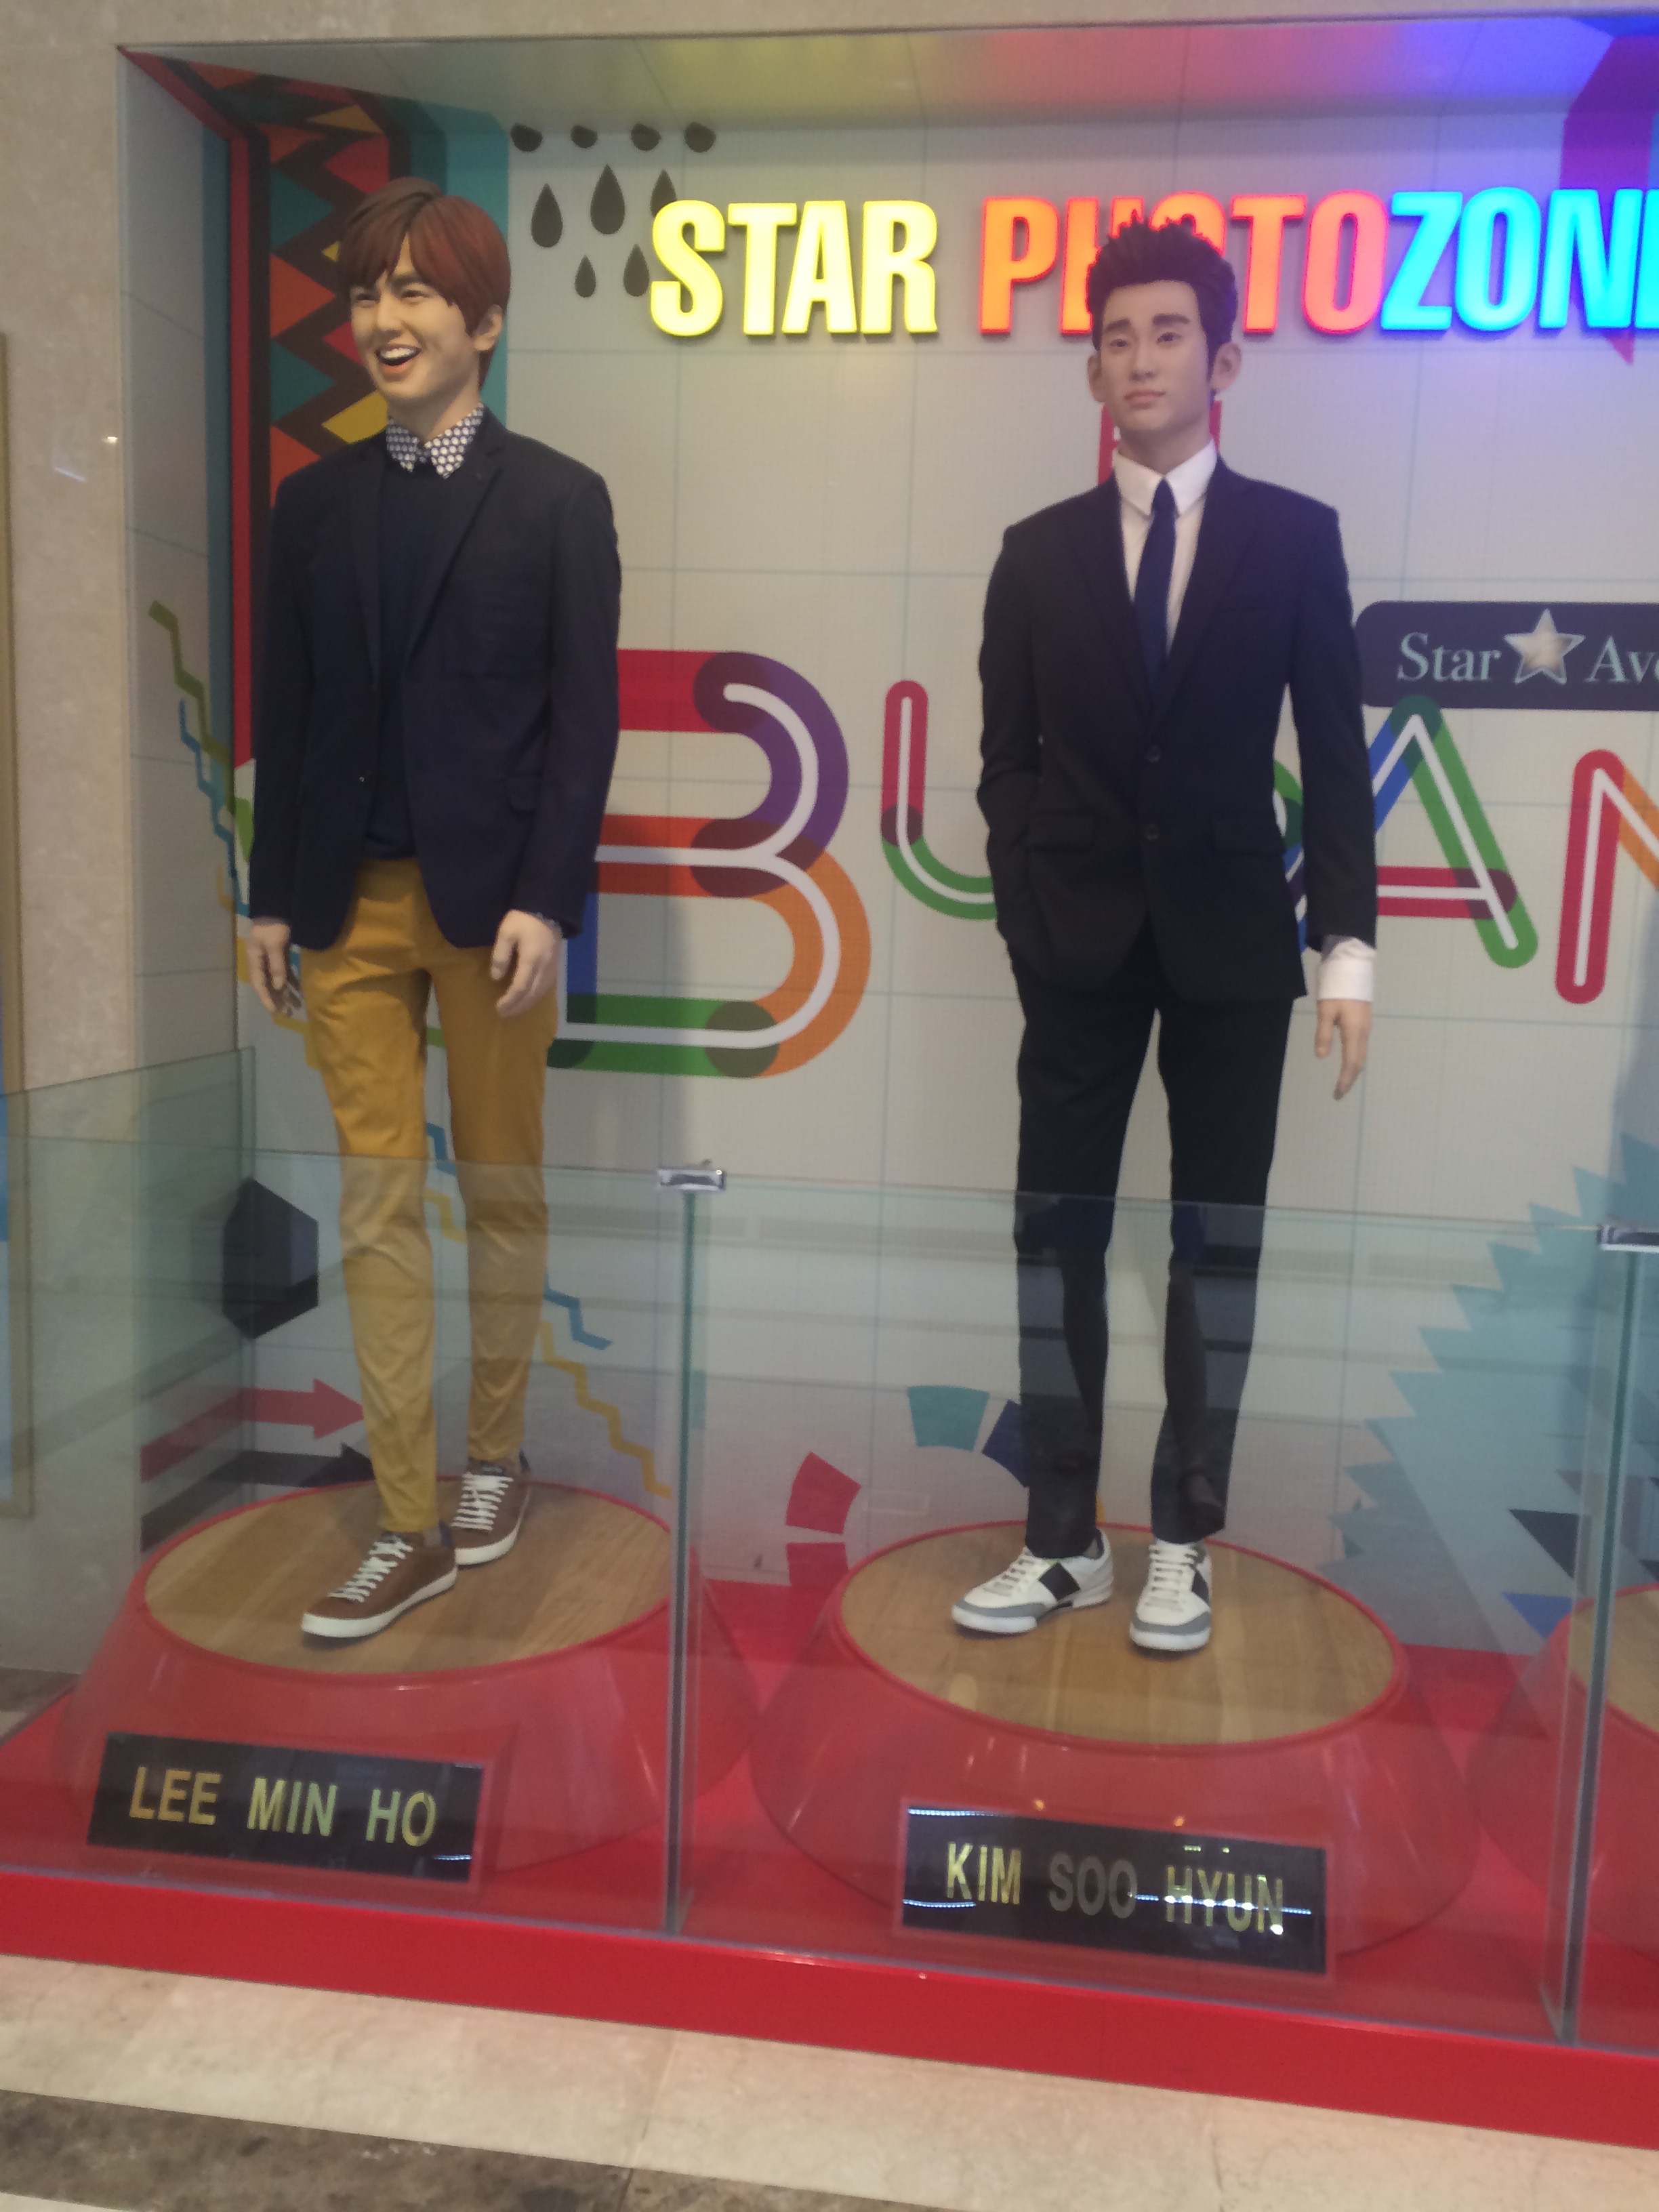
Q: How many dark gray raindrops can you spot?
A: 9